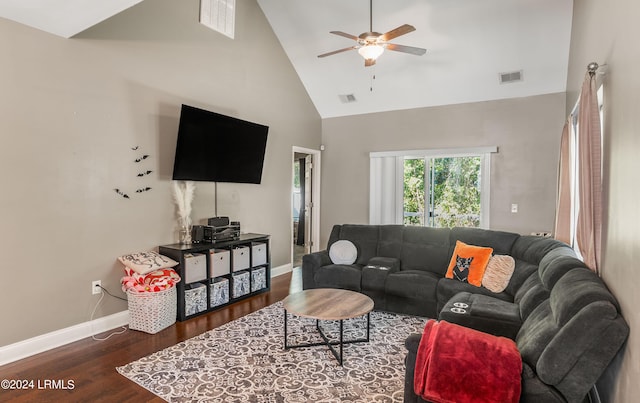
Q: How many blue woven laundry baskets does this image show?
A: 0